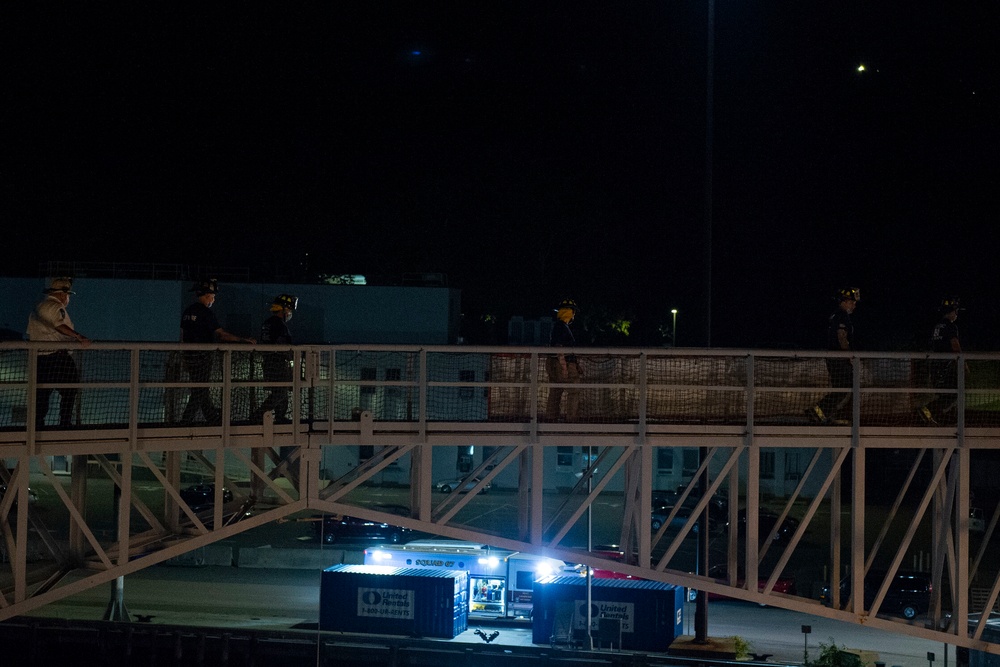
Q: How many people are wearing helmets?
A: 6